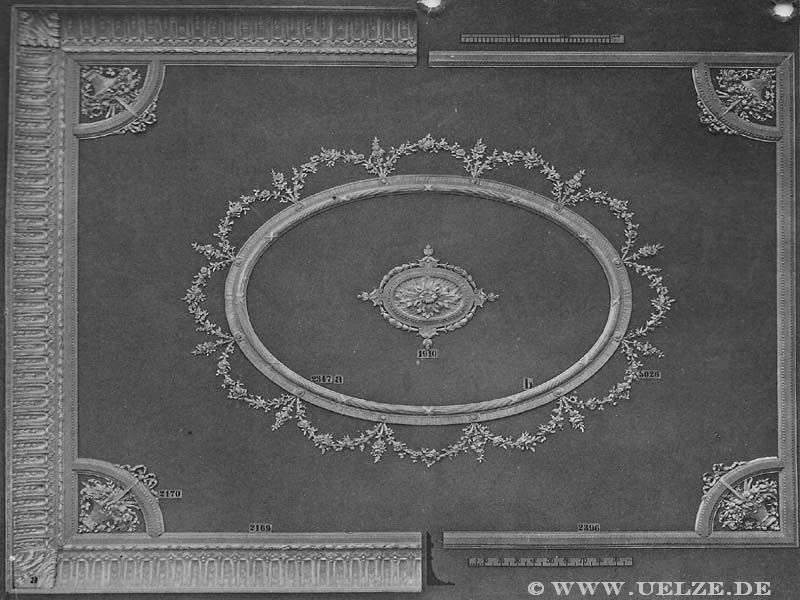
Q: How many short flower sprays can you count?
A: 12